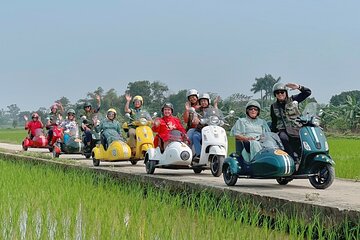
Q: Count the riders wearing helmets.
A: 11